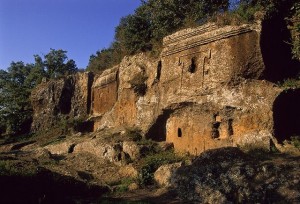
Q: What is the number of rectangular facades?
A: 2